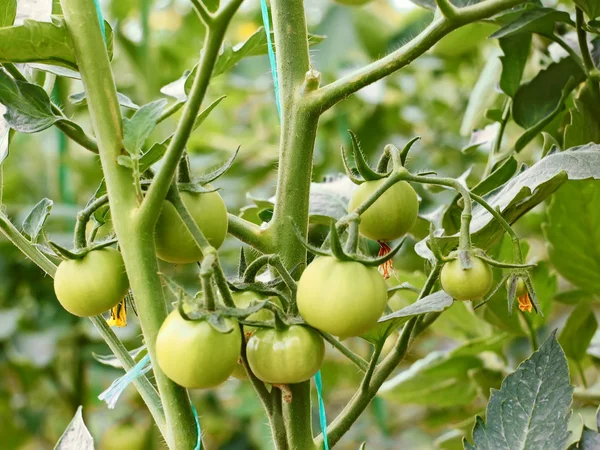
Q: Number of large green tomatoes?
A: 6